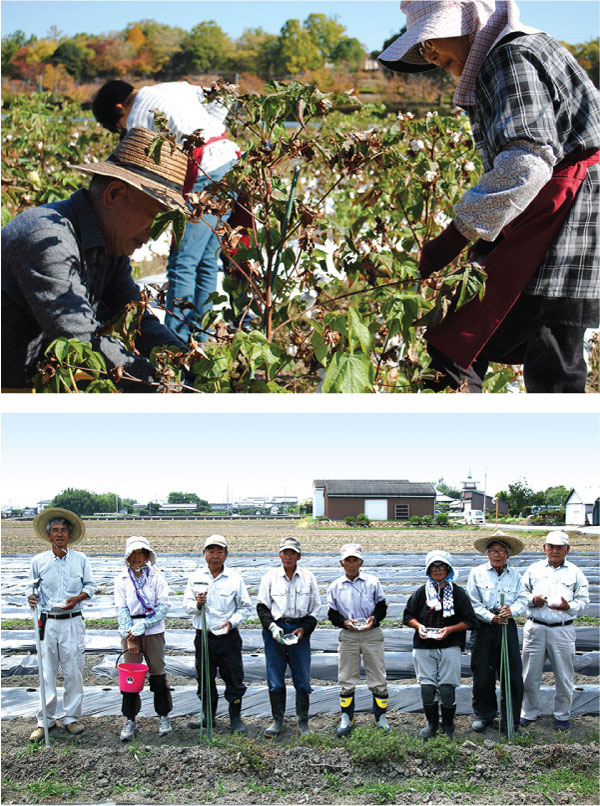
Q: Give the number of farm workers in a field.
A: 11